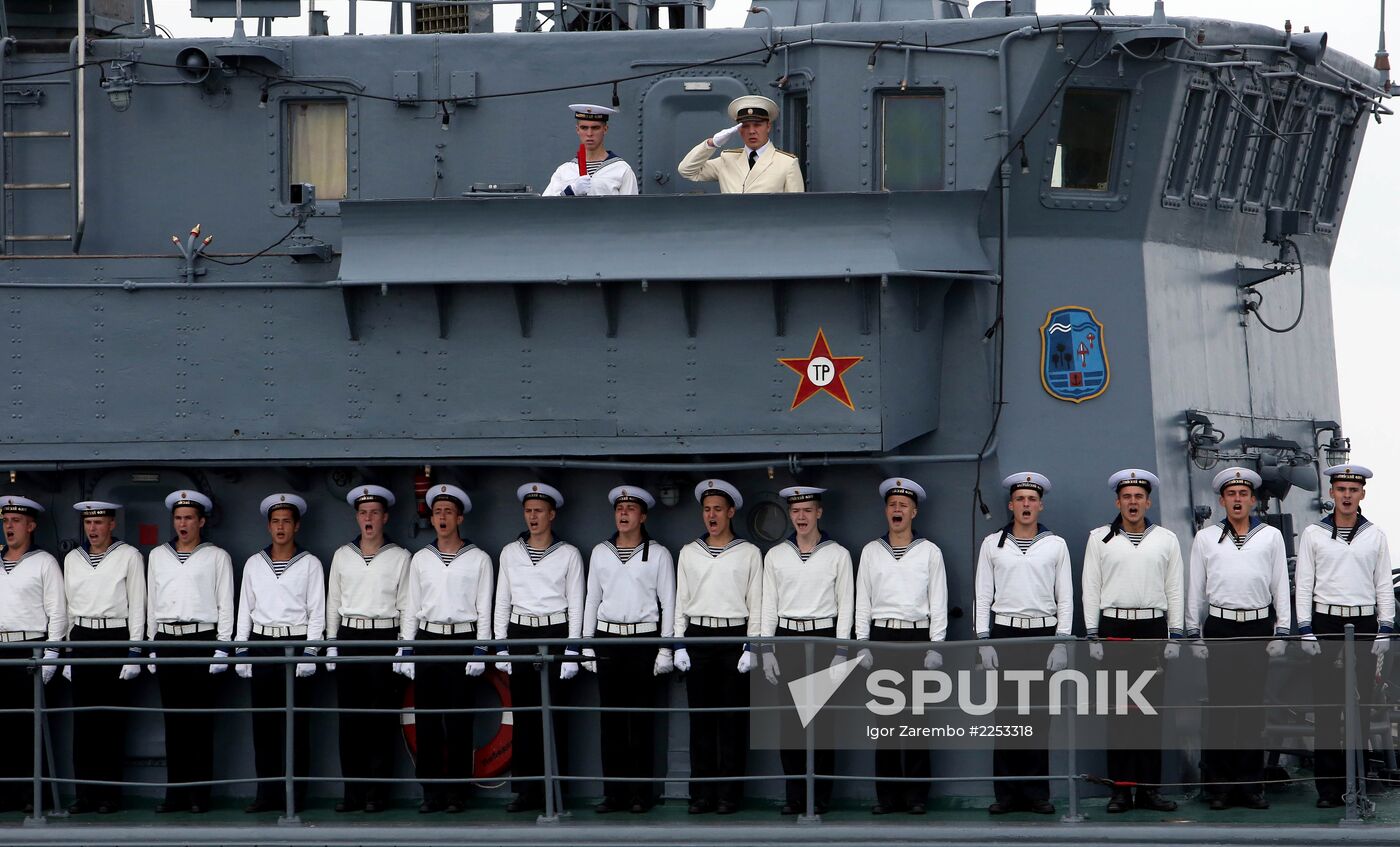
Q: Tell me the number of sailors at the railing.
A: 15